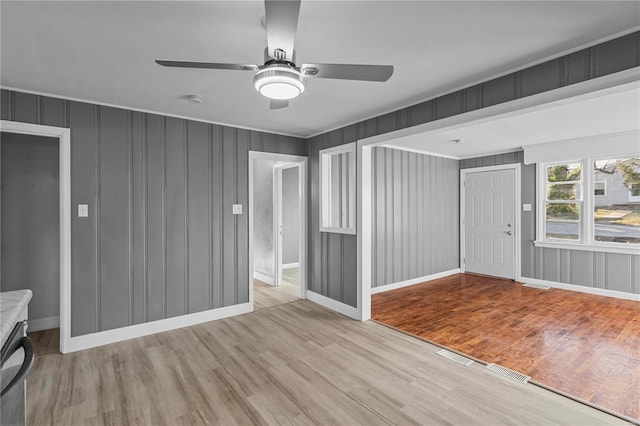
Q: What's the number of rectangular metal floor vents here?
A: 3